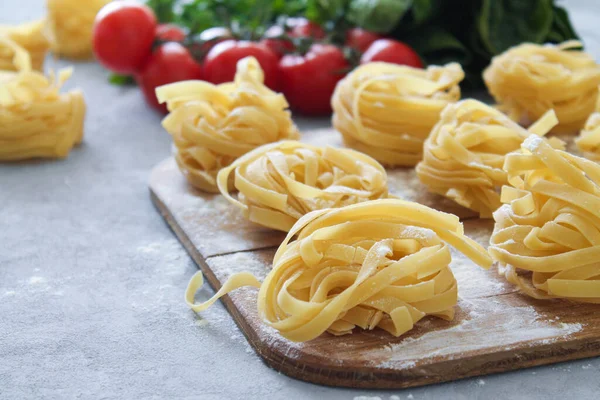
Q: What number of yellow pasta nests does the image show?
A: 11